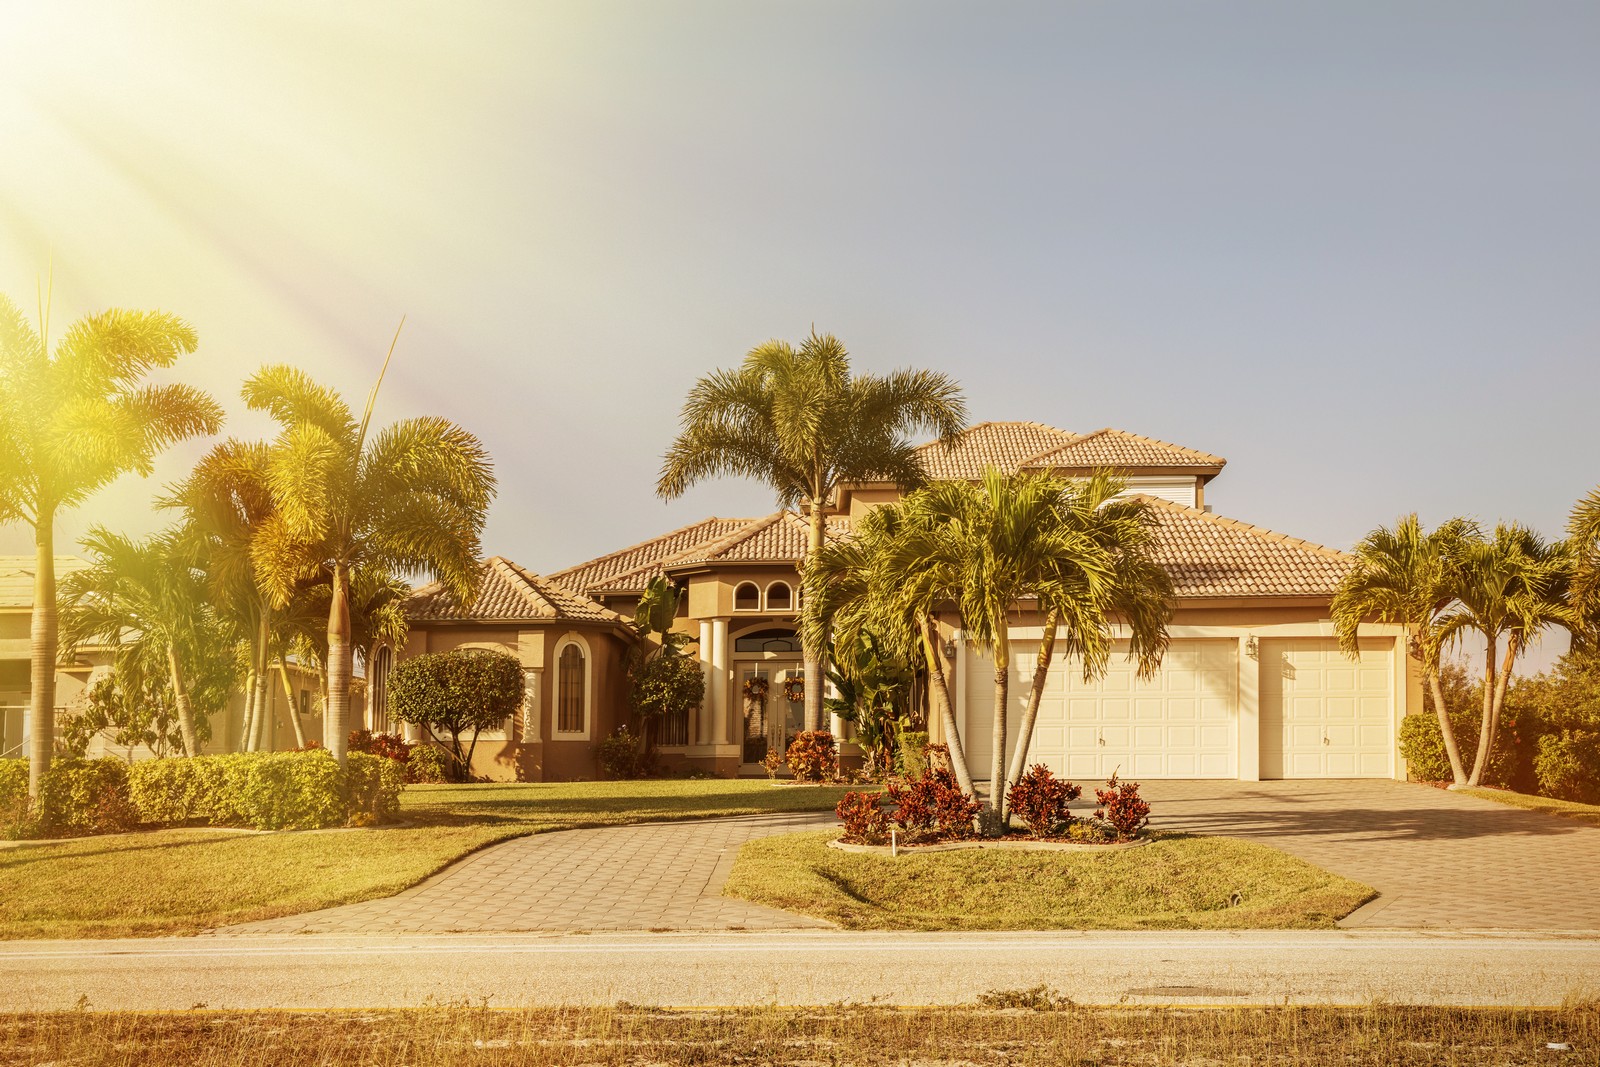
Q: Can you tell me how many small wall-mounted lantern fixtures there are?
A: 3